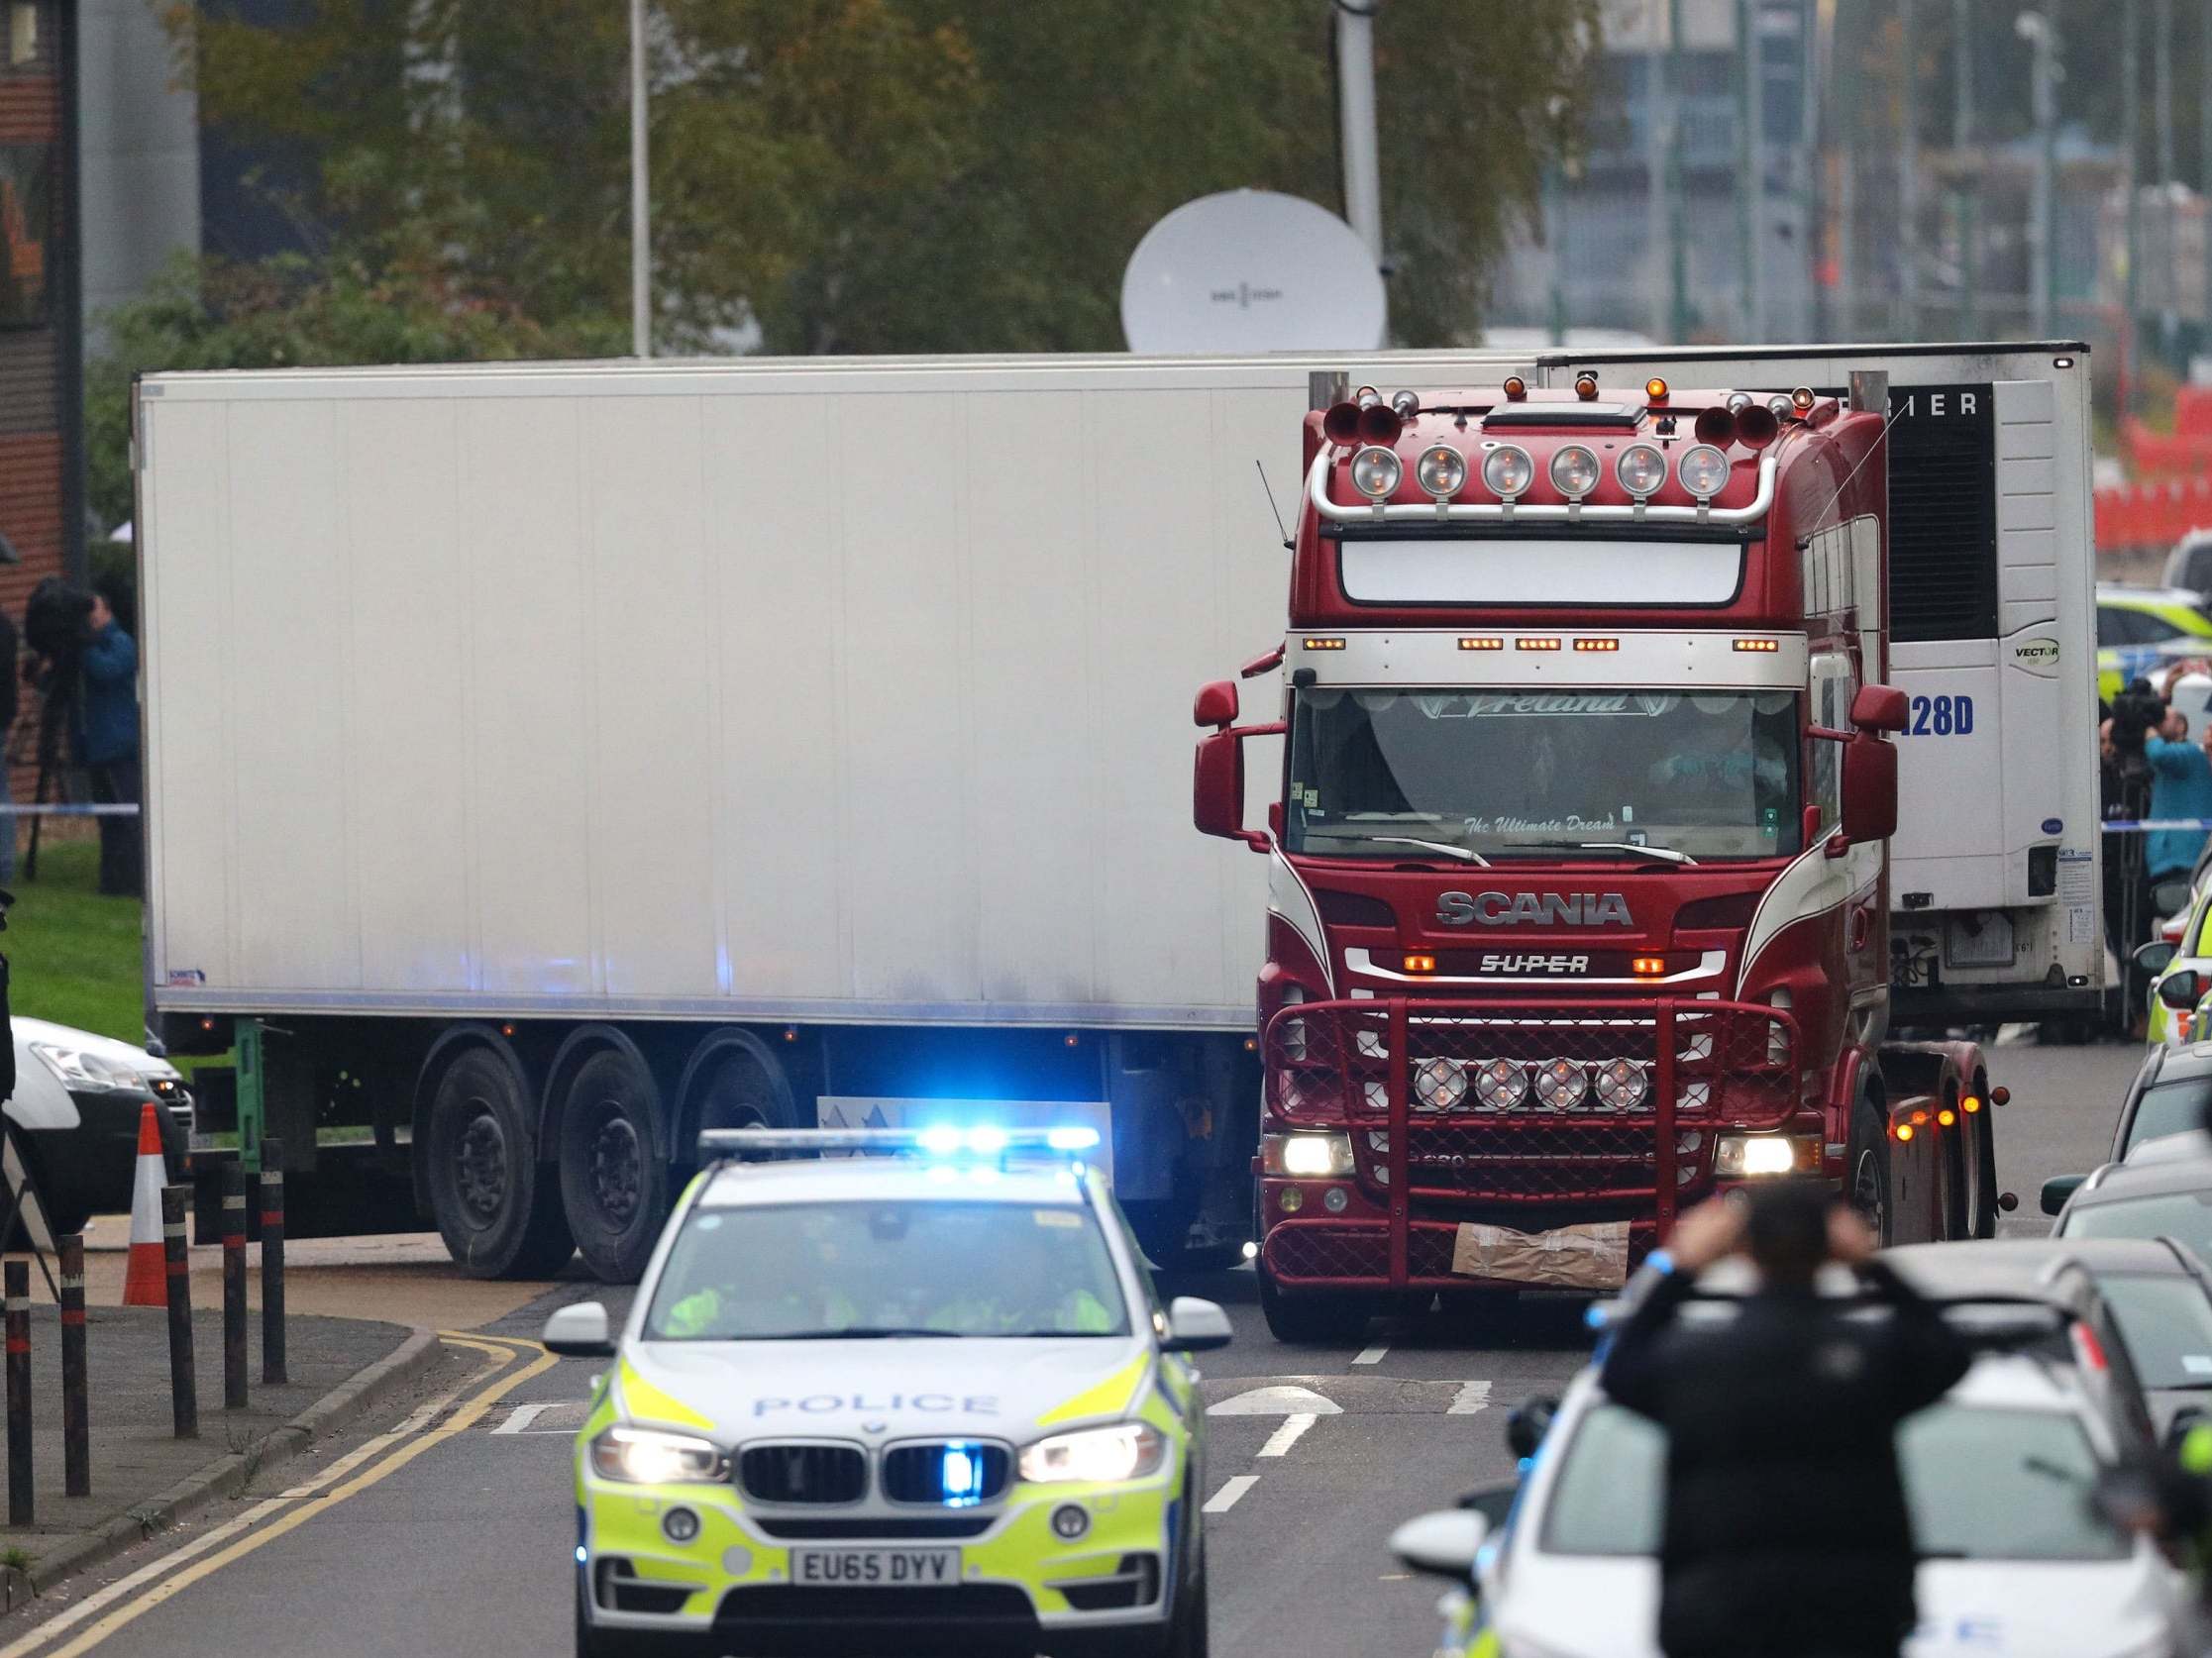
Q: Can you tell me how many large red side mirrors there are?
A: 2